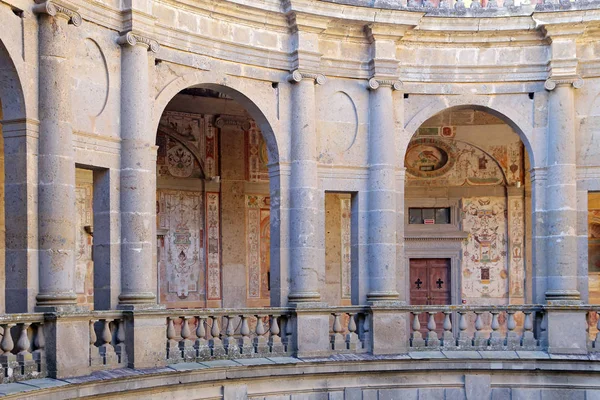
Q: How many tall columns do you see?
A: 5